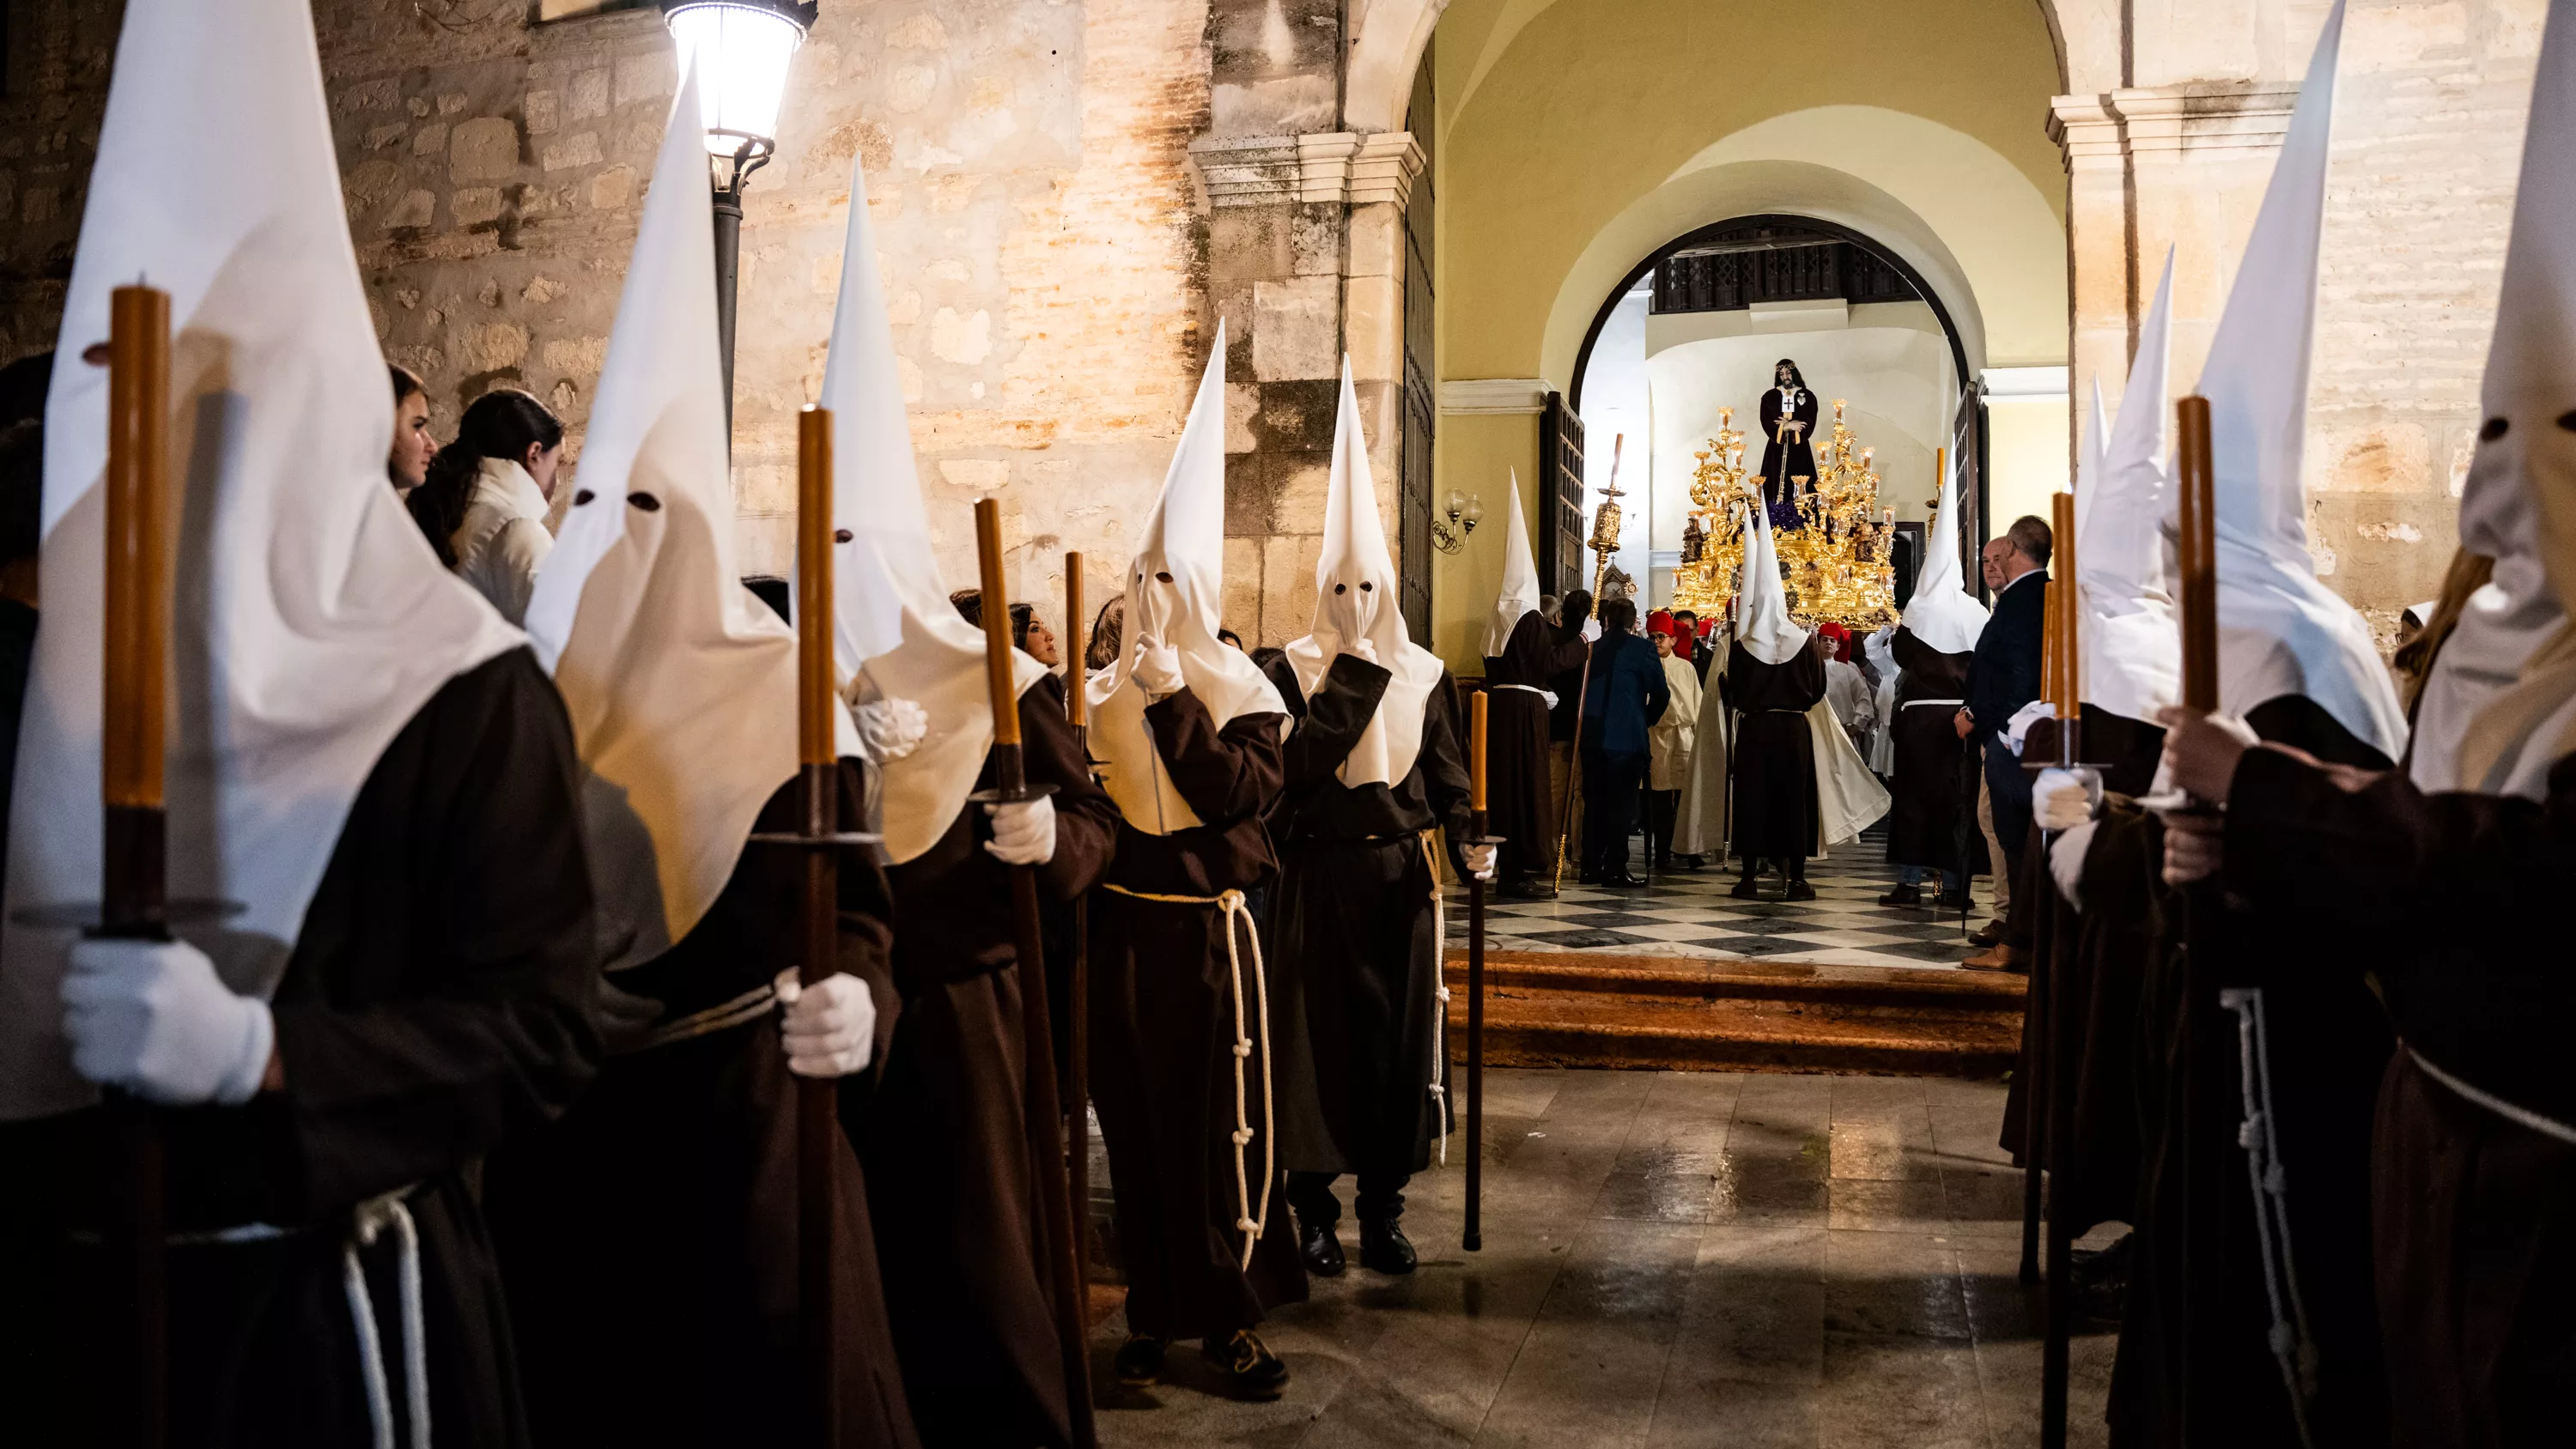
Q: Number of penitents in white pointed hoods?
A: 13